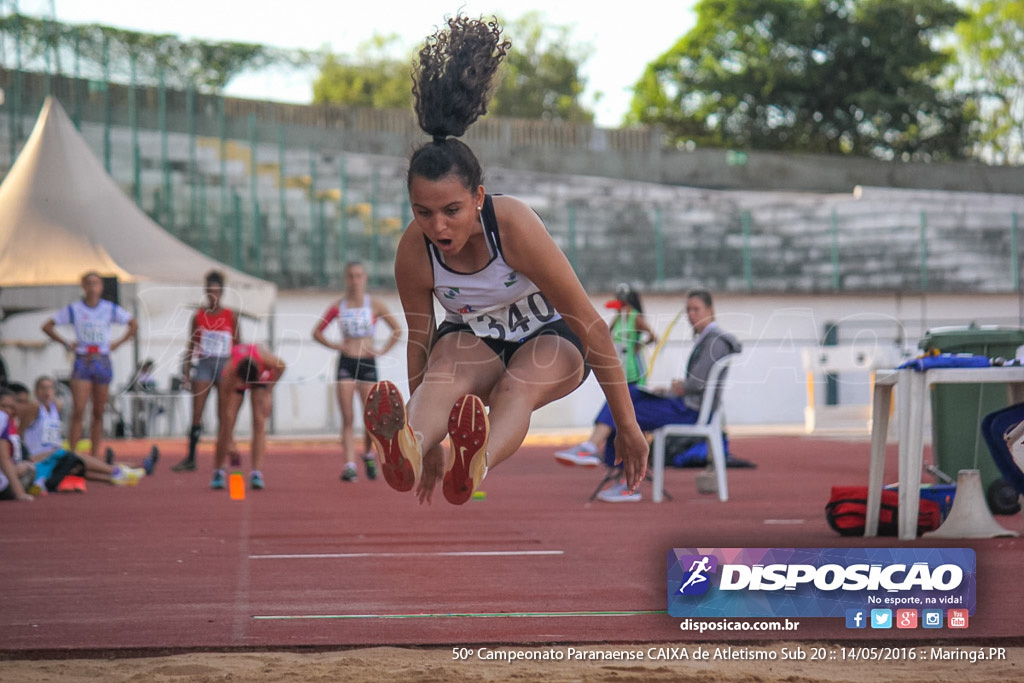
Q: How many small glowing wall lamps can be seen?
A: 0